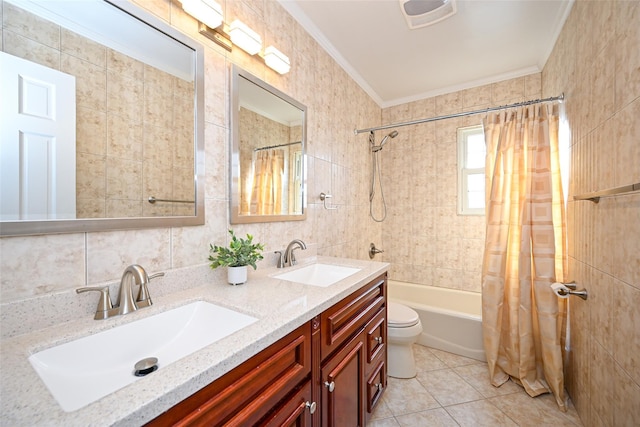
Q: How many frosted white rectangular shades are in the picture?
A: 3